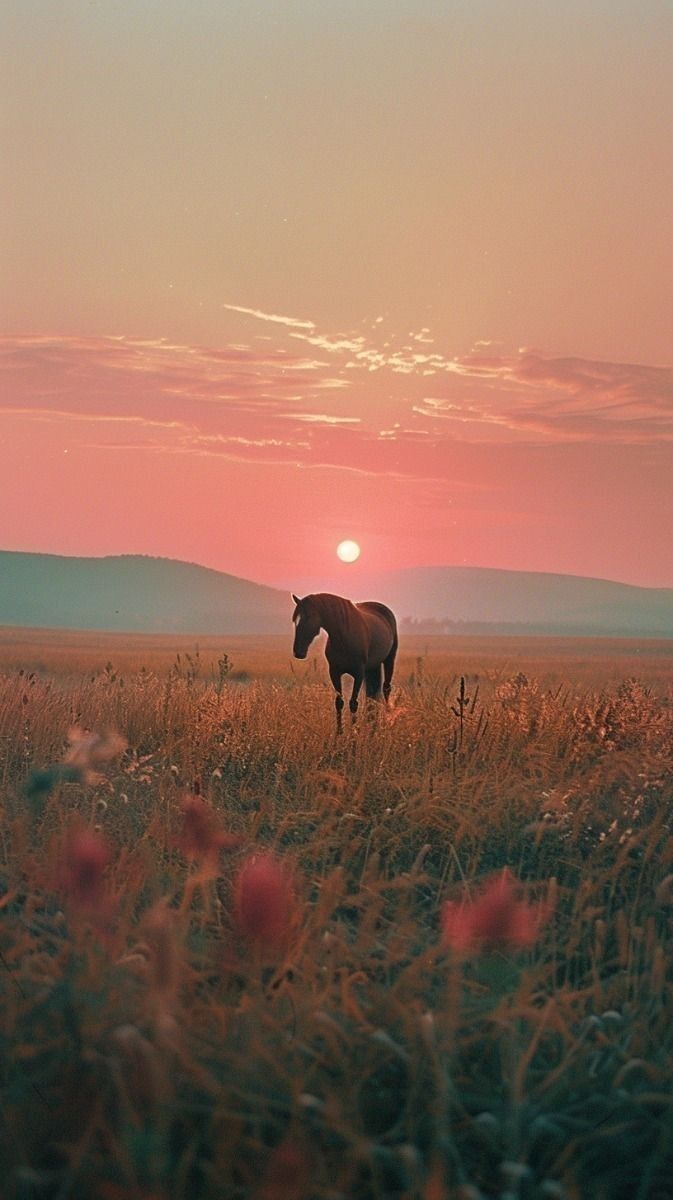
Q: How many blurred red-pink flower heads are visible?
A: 4